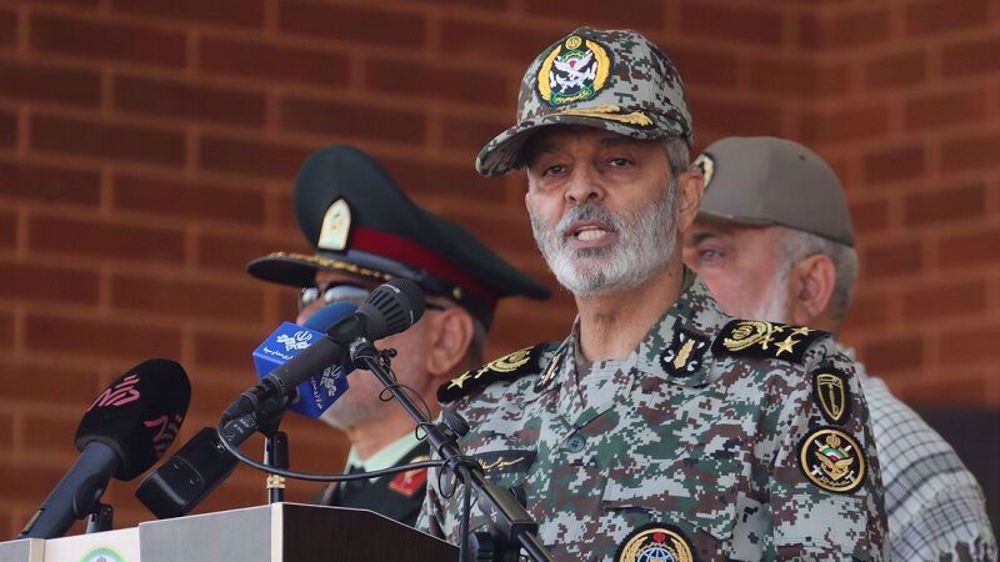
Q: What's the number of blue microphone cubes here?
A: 1